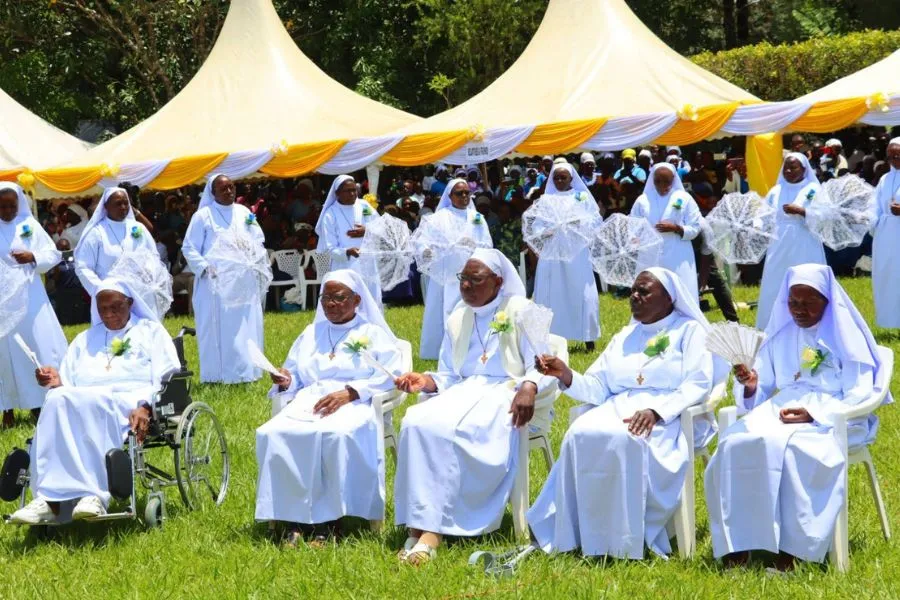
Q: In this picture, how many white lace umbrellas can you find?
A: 9